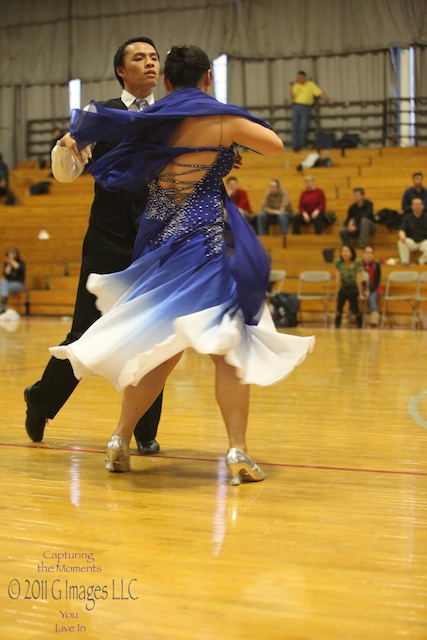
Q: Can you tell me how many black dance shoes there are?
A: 2